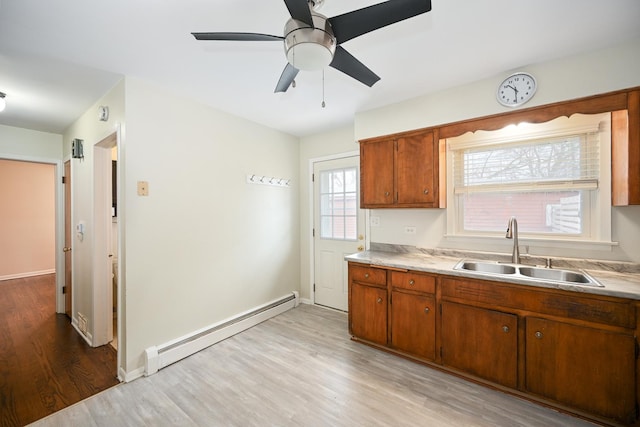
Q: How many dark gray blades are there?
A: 5